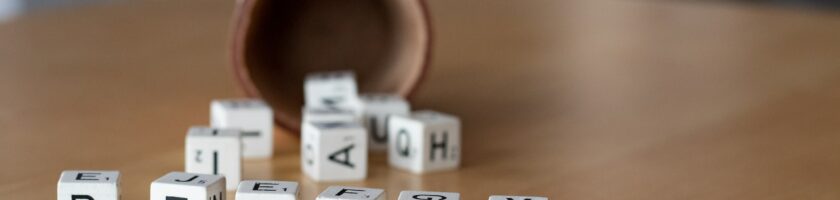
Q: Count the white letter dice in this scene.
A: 13